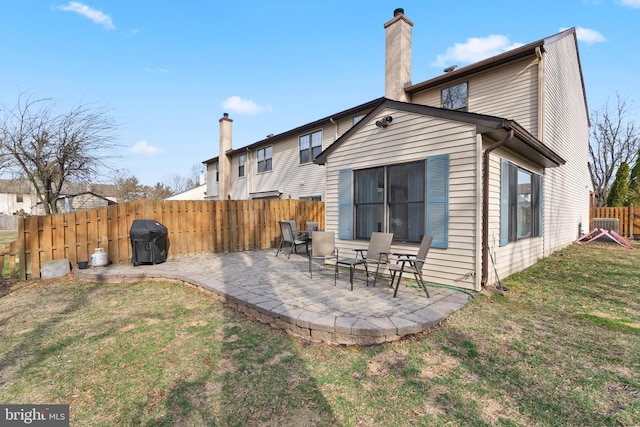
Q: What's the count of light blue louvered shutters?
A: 4